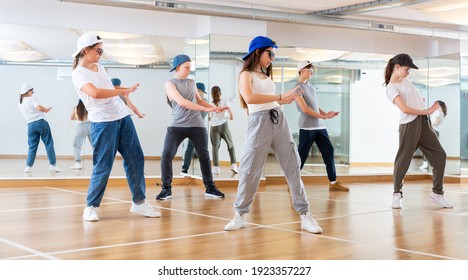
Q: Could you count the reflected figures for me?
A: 6